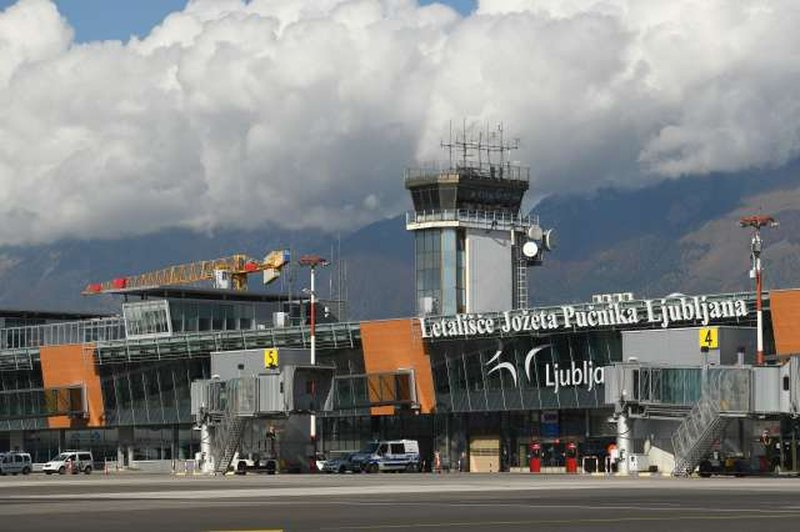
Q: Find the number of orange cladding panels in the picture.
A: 3